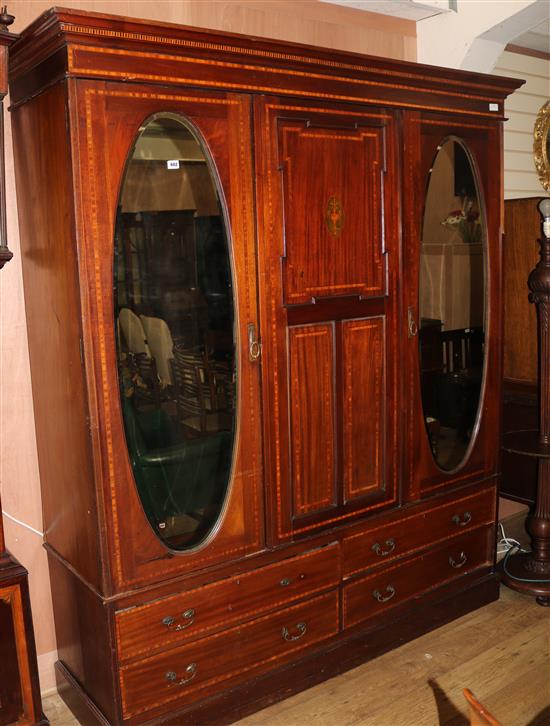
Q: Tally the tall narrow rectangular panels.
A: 2